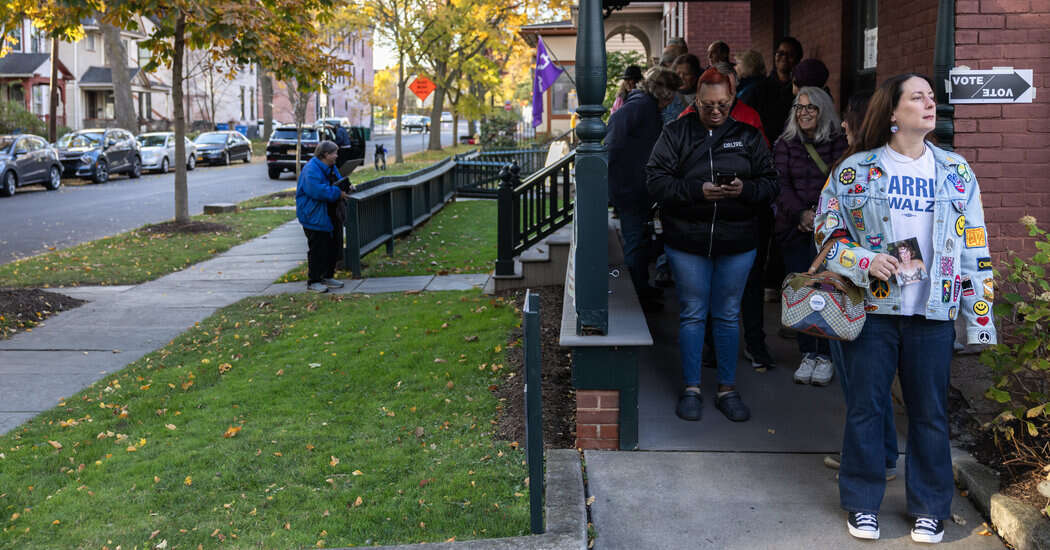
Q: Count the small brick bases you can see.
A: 1